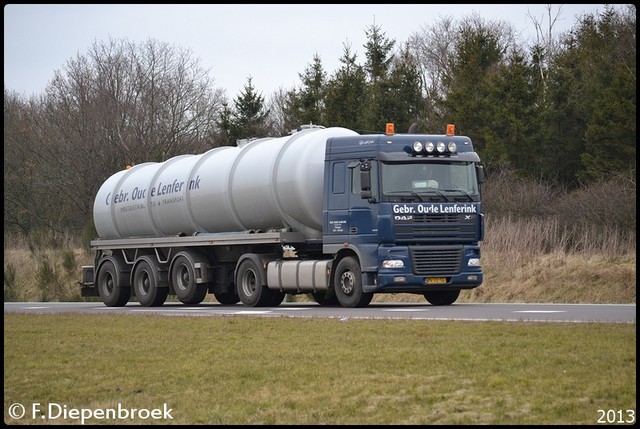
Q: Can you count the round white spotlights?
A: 4